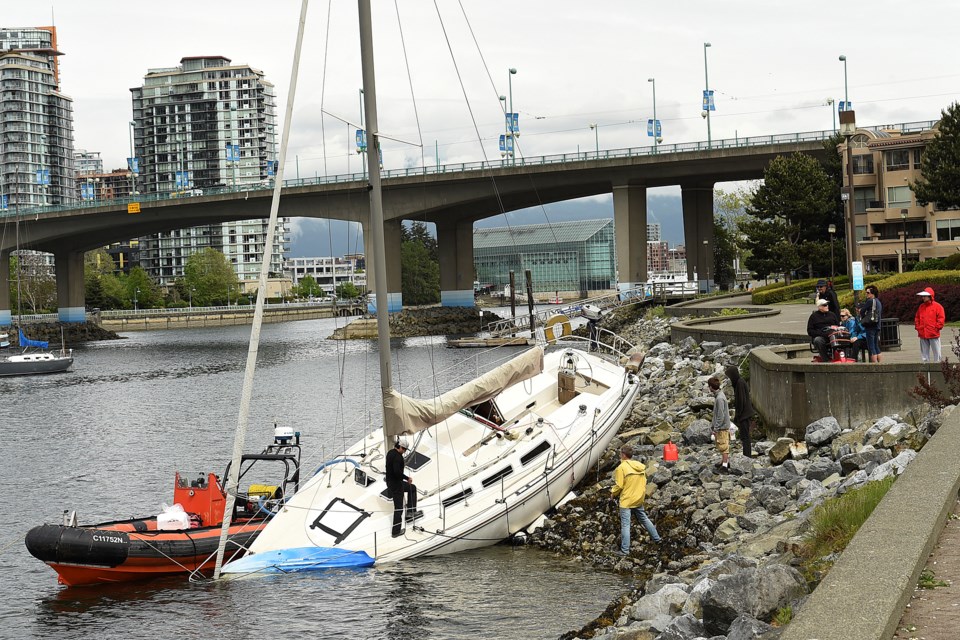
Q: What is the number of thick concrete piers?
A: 6